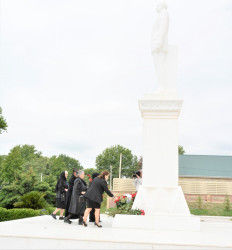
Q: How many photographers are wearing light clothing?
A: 1